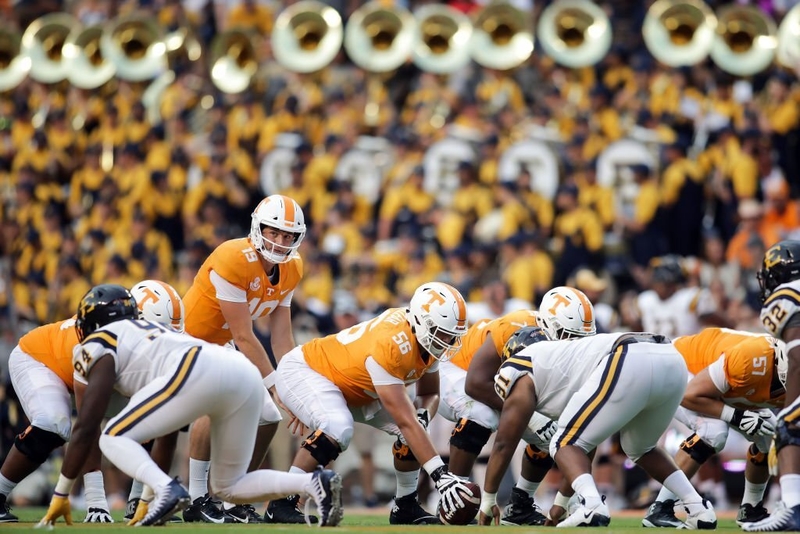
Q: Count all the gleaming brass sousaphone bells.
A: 13